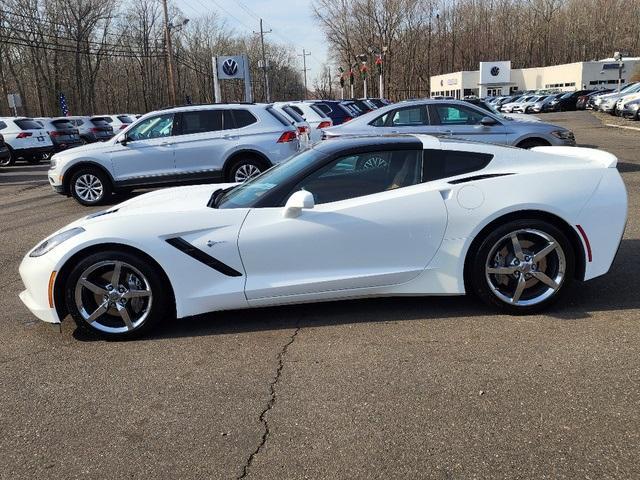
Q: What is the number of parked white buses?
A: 0